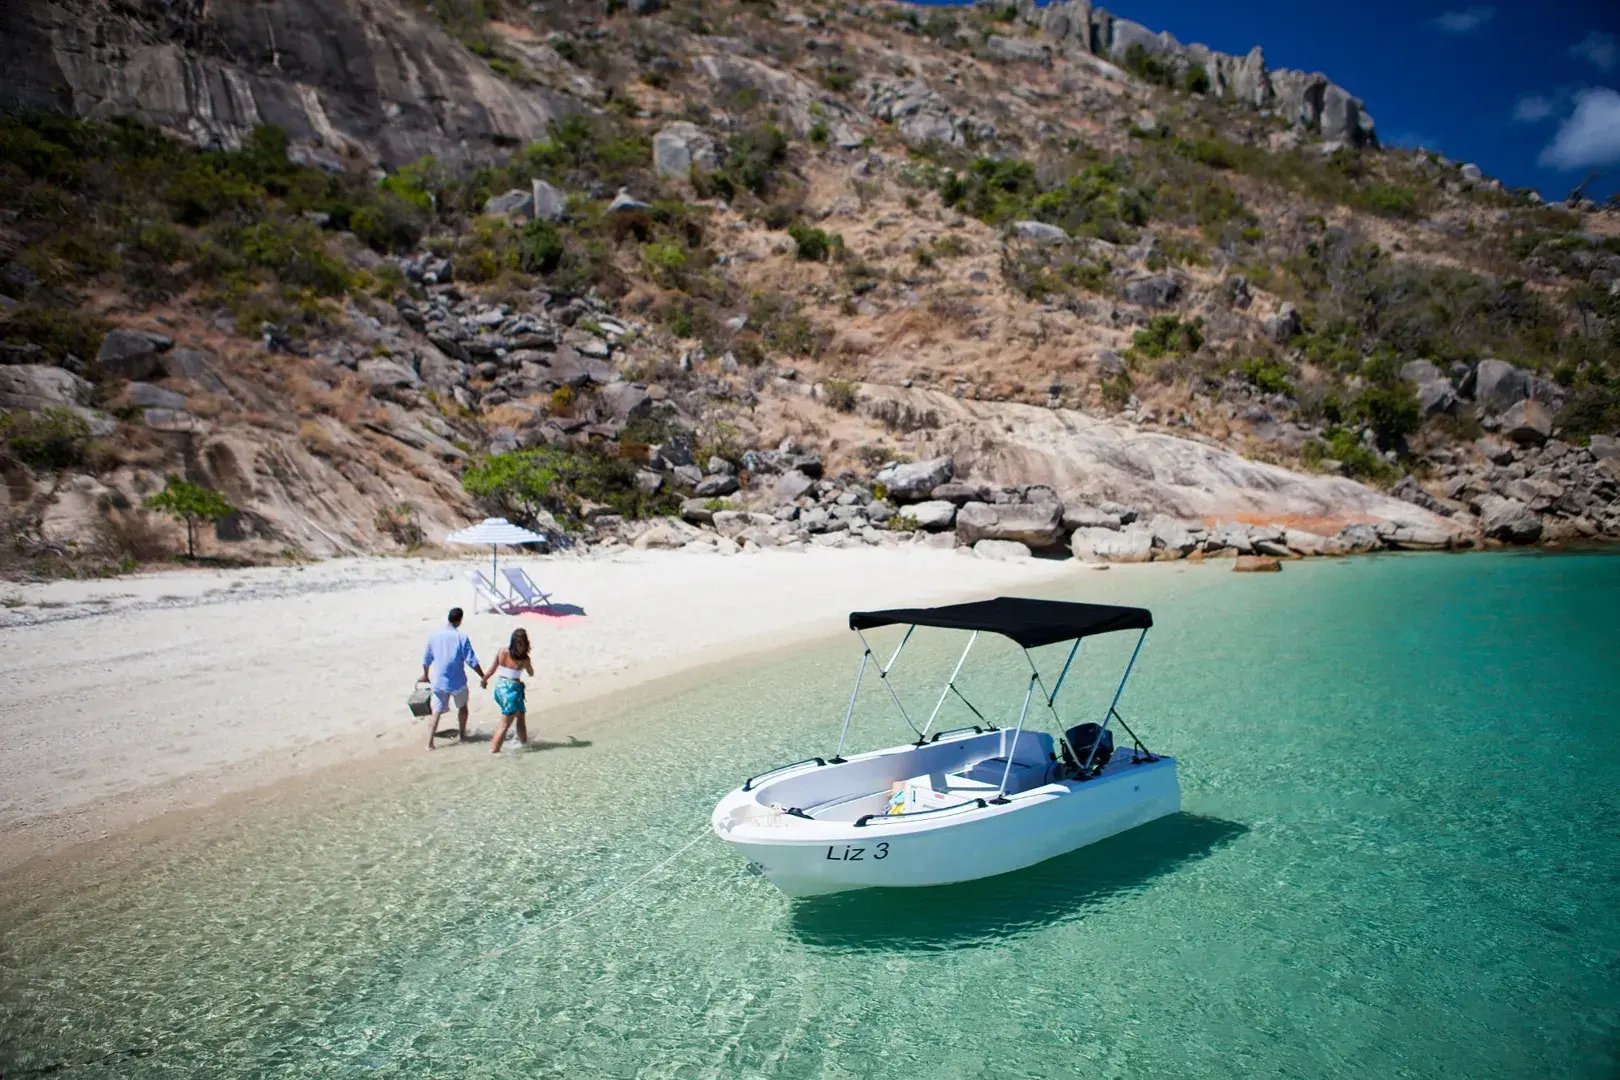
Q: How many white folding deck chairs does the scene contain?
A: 2